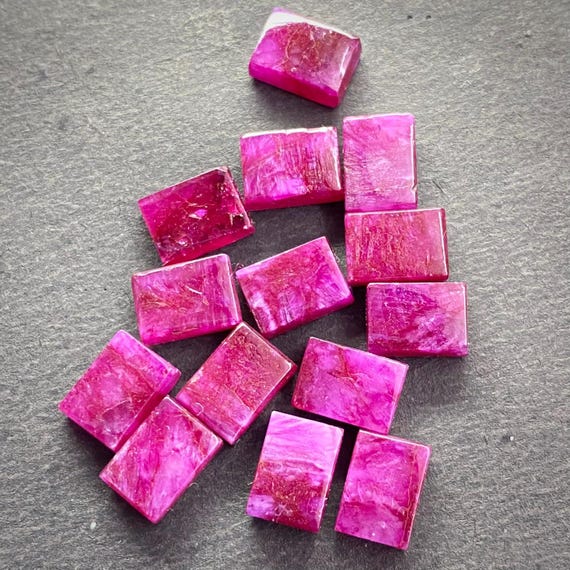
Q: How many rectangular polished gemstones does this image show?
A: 14